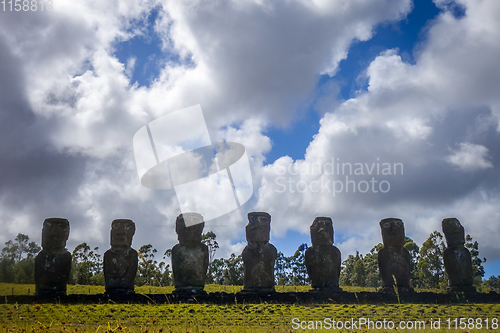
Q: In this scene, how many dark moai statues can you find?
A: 7